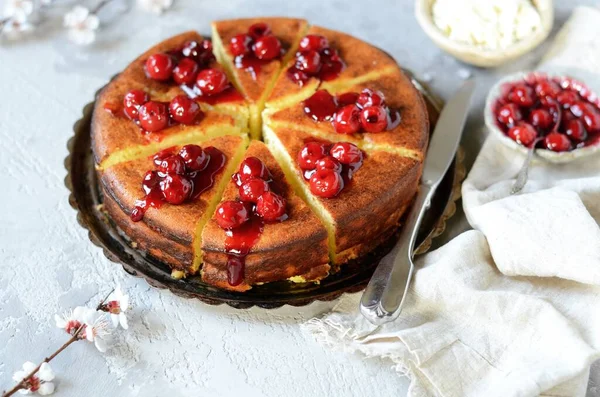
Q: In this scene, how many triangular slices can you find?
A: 8